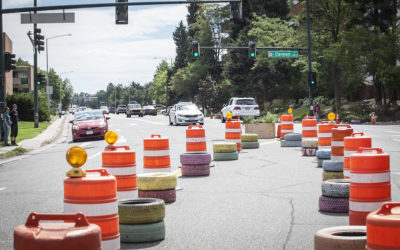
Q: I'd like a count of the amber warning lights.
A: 5